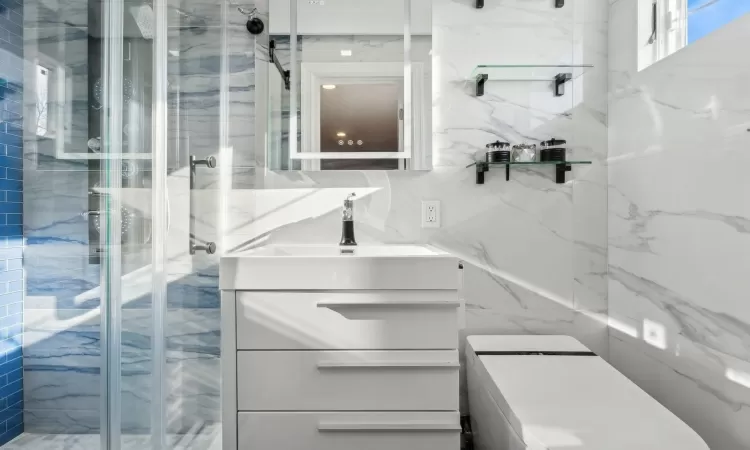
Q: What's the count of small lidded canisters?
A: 3